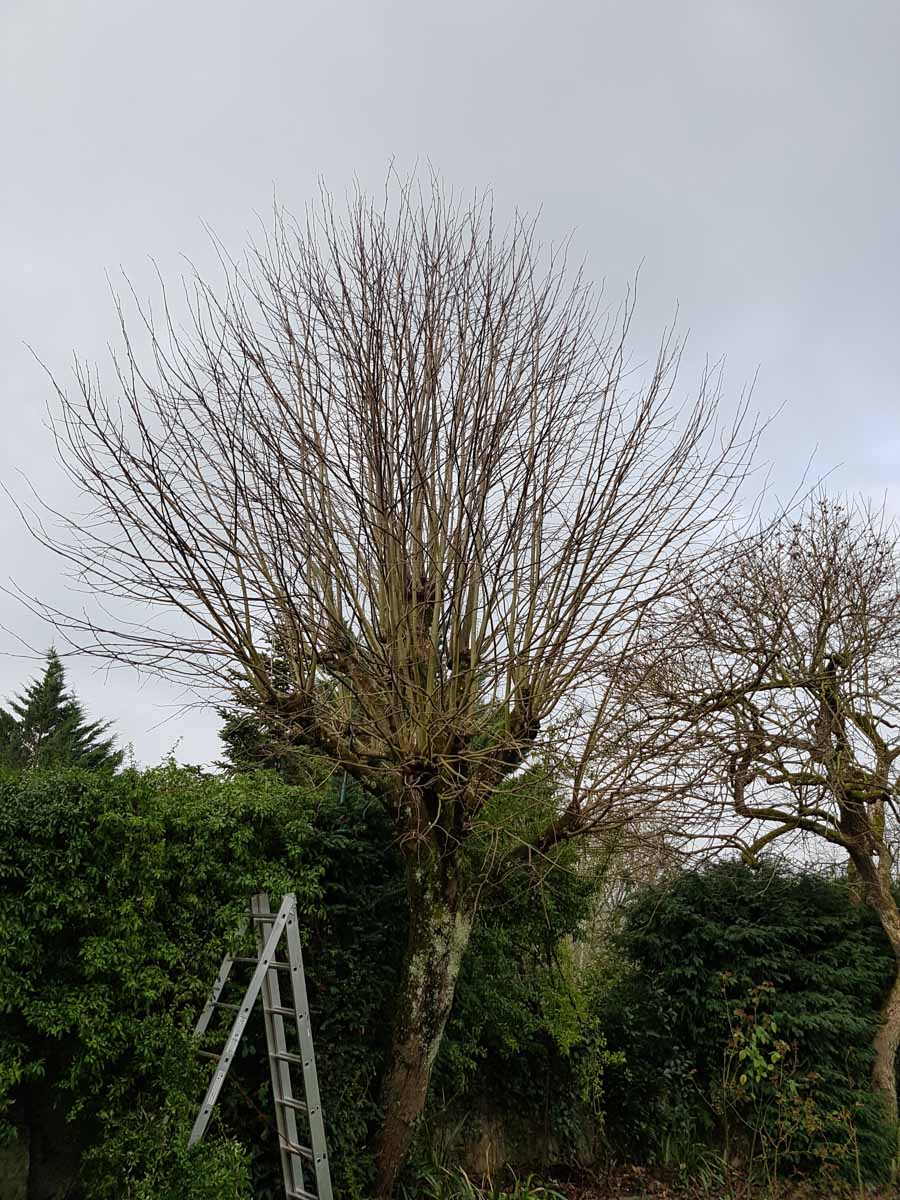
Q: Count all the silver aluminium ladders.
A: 1